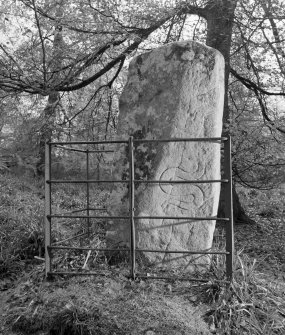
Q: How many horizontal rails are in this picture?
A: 5